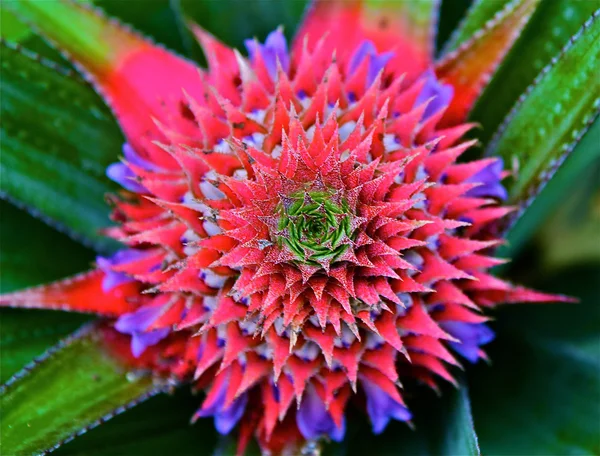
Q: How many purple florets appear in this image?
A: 11